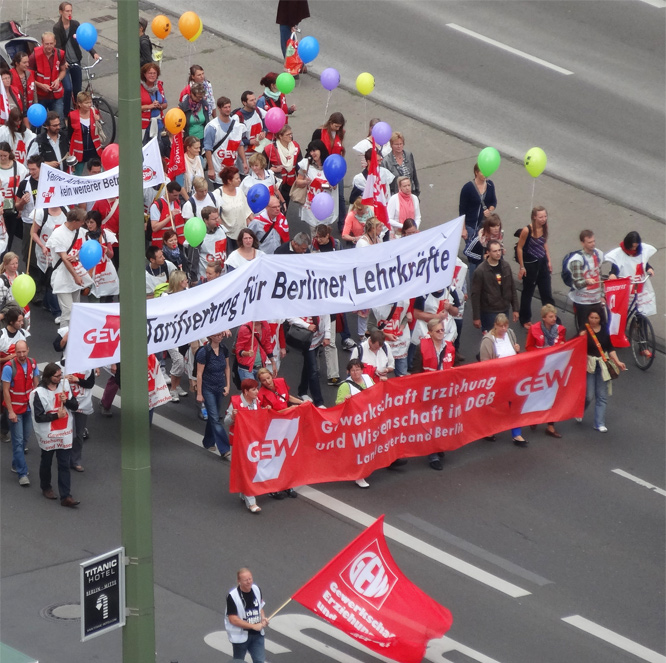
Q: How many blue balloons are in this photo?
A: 6